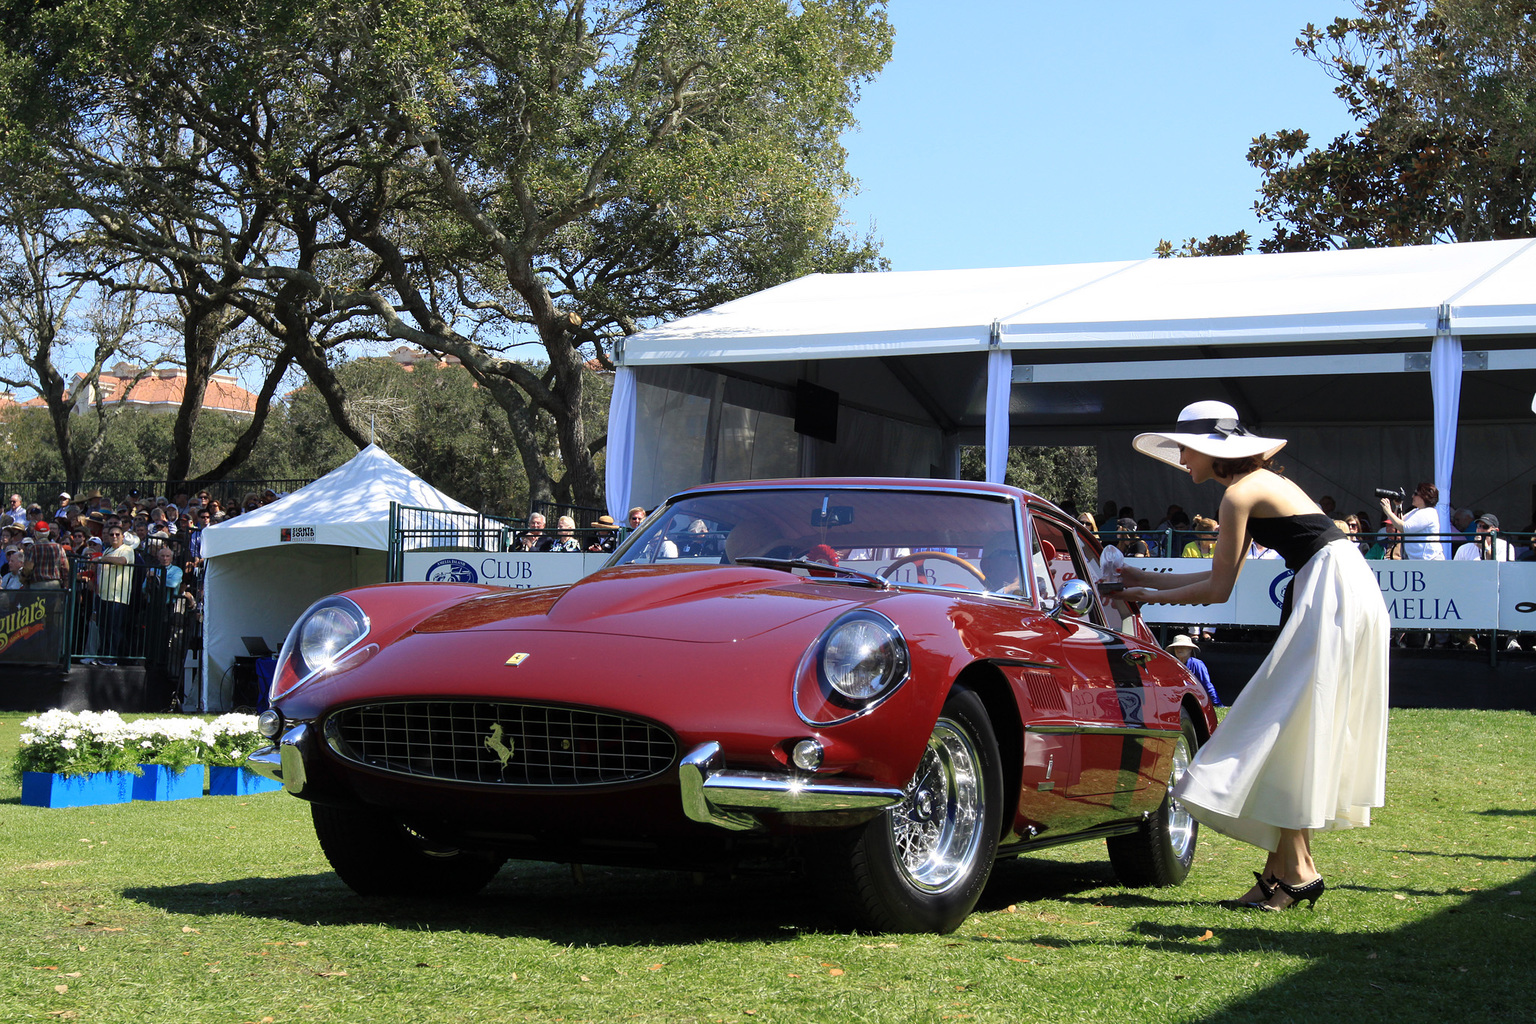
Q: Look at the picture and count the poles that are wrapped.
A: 3